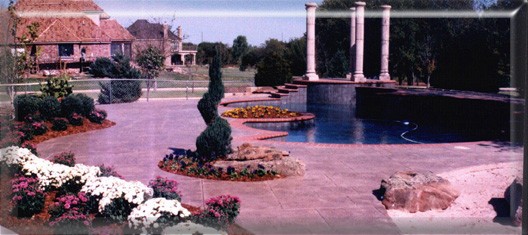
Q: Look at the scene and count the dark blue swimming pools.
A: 1